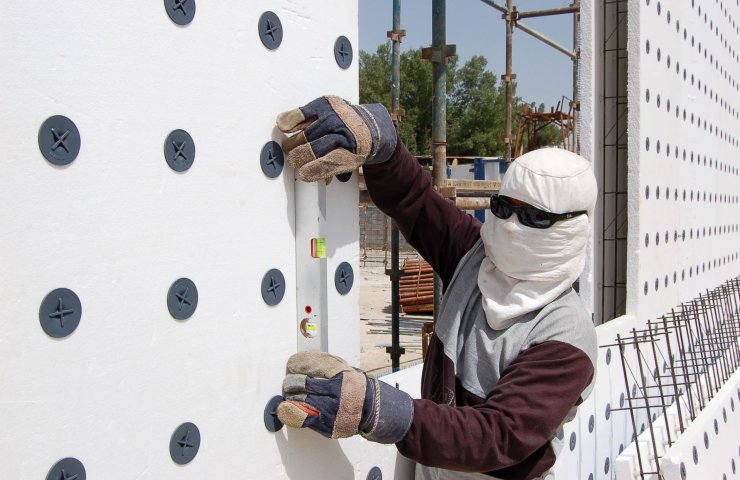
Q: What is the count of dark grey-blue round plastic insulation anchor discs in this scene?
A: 15